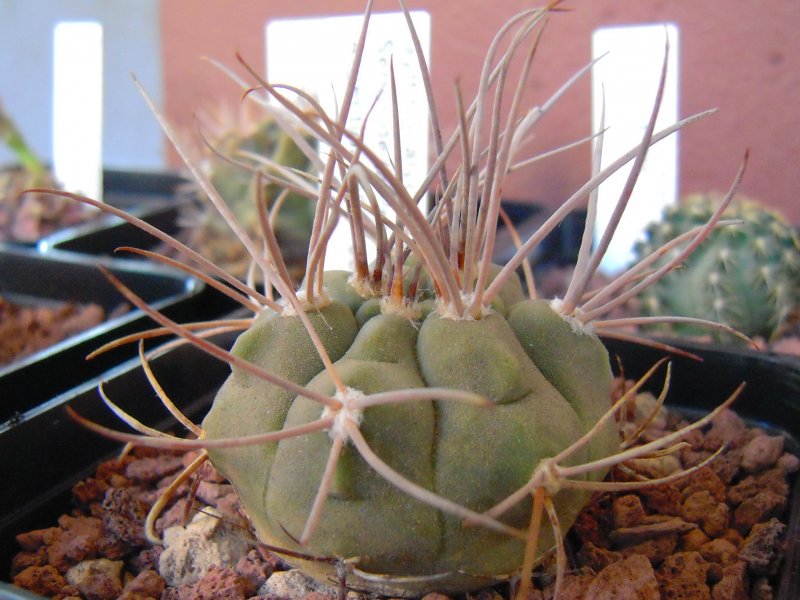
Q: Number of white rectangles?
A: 3